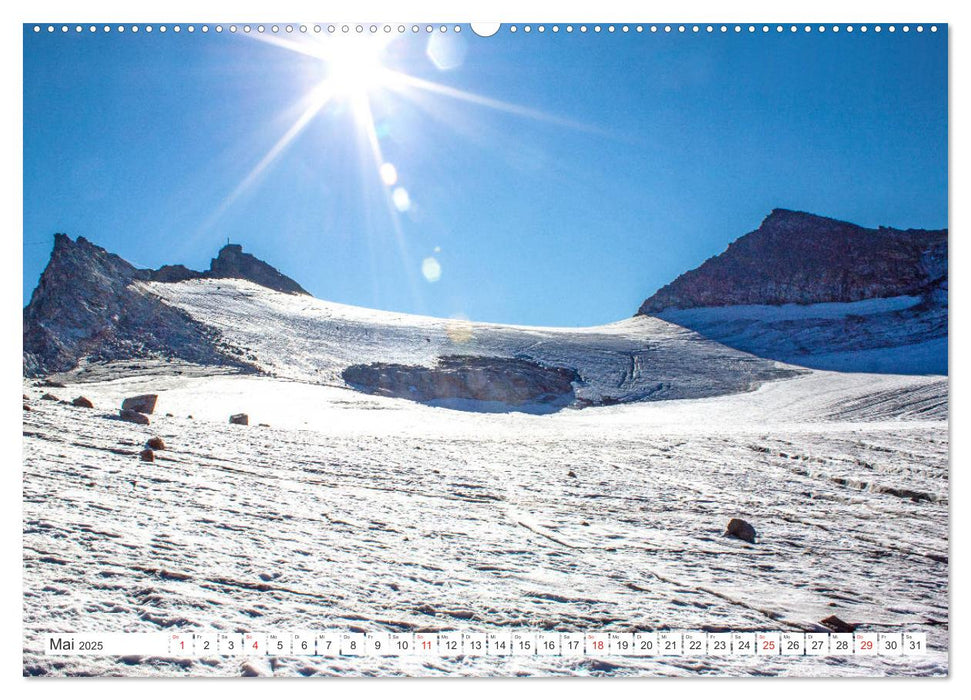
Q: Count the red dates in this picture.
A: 6